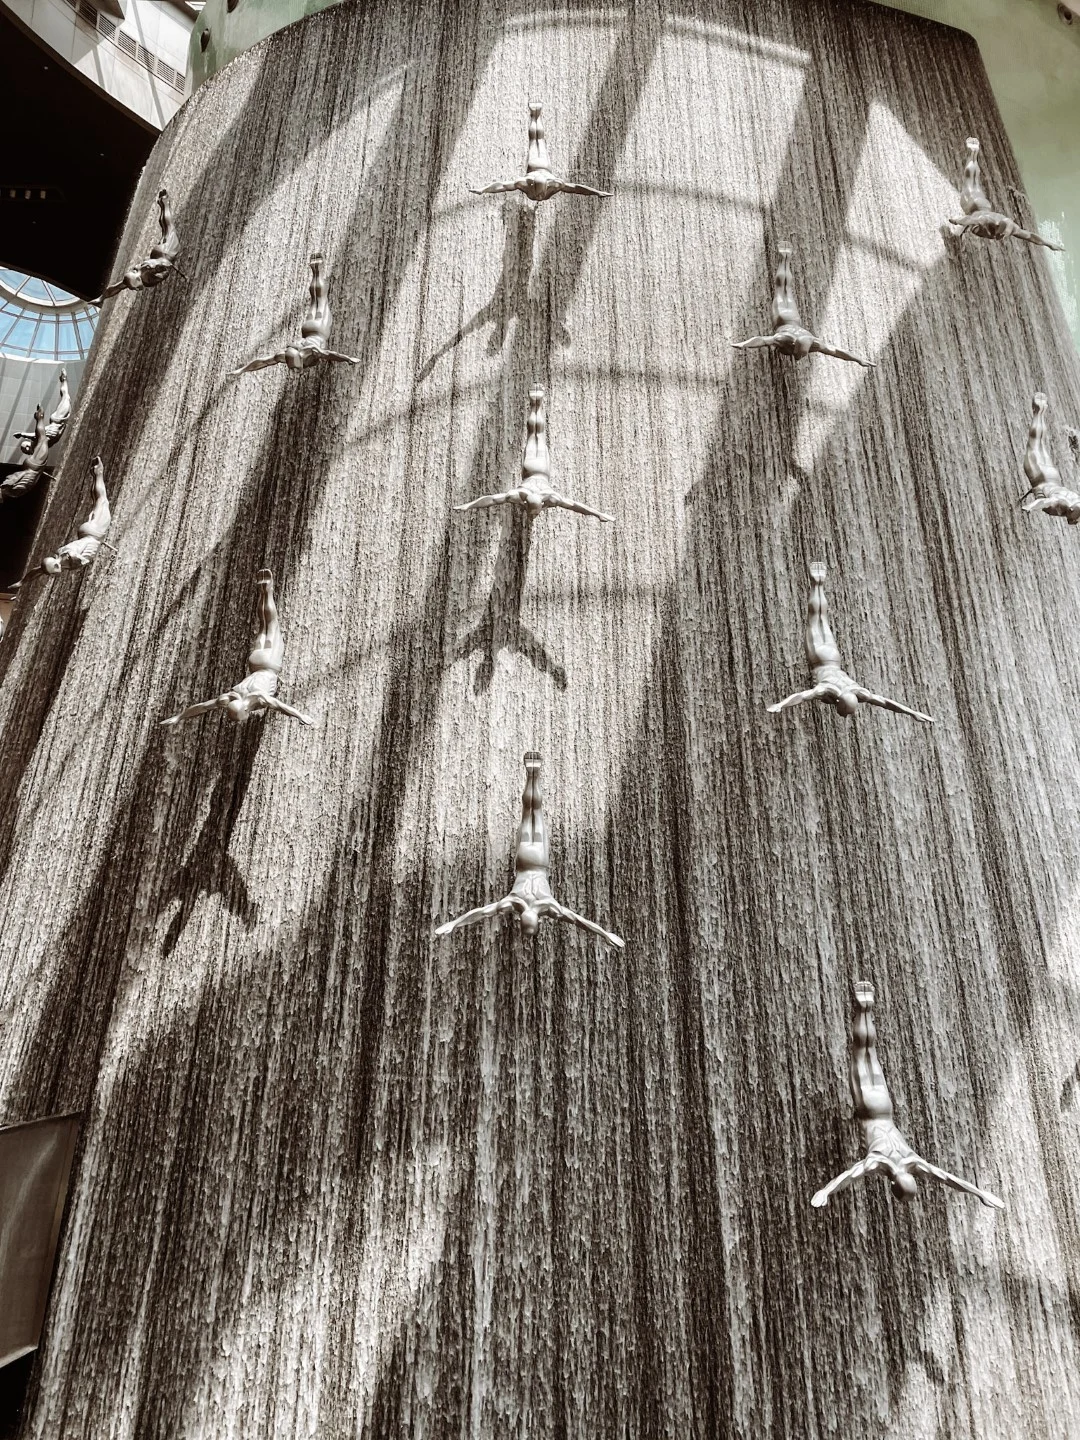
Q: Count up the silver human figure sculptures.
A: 14